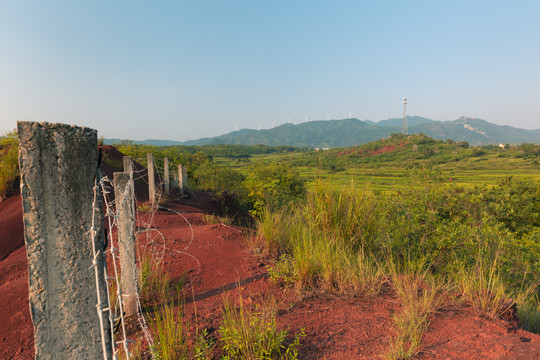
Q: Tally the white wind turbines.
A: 7